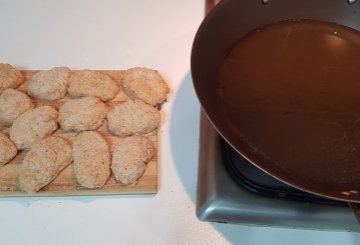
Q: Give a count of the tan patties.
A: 12